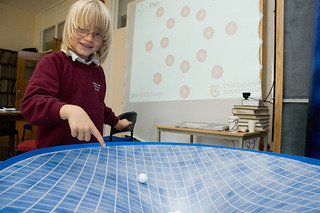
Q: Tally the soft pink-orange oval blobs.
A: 14